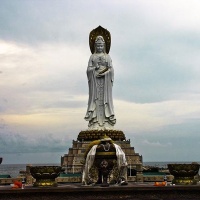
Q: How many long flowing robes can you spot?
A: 1